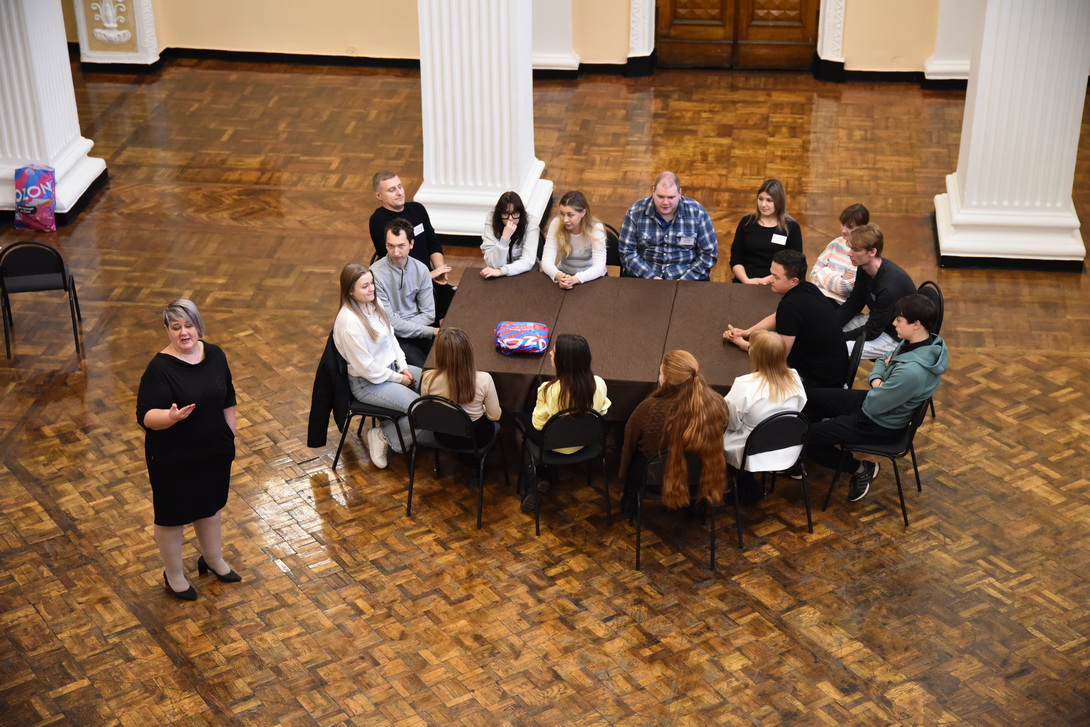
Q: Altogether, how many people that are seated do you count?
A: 15